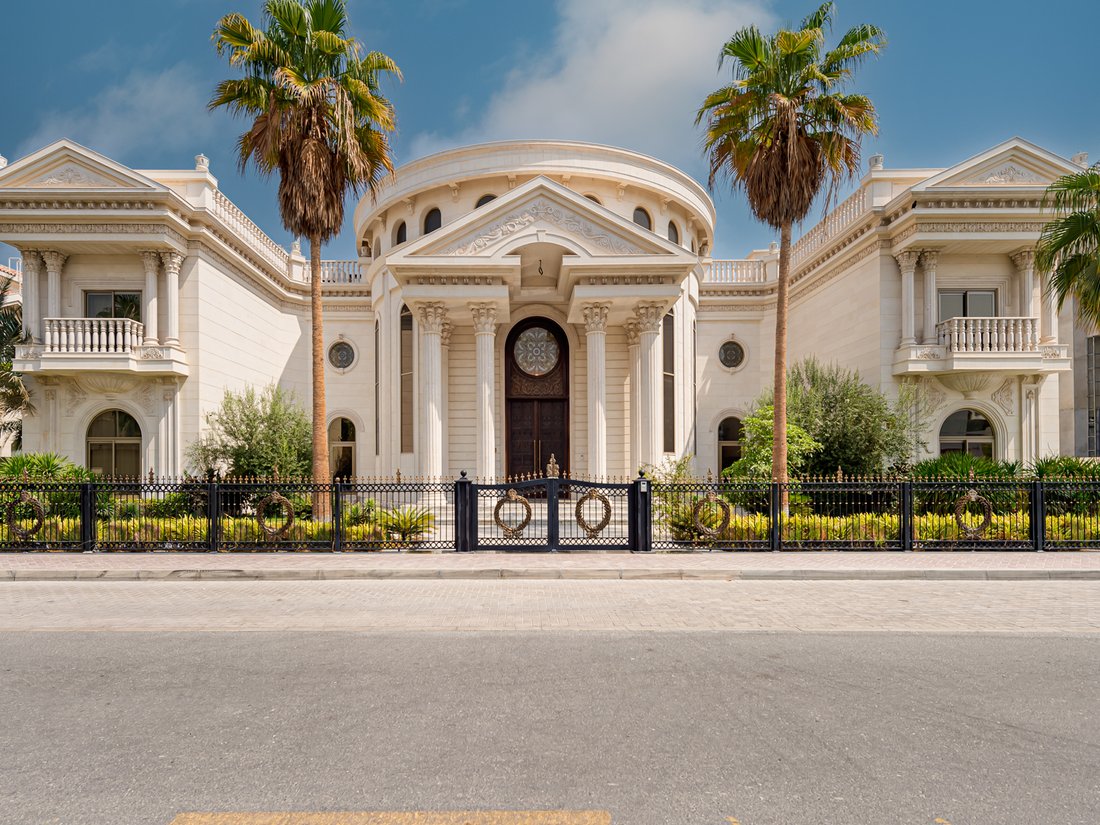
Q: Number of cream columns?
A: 14